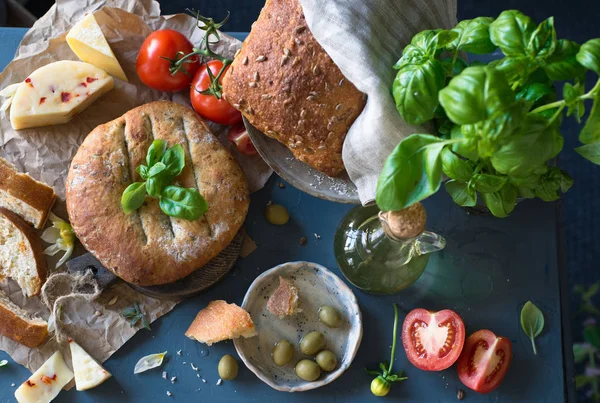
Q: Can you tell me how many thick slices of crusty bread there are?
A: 3